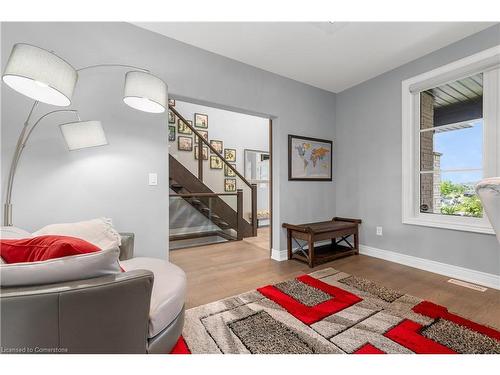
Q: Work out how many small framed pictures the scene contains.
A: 13